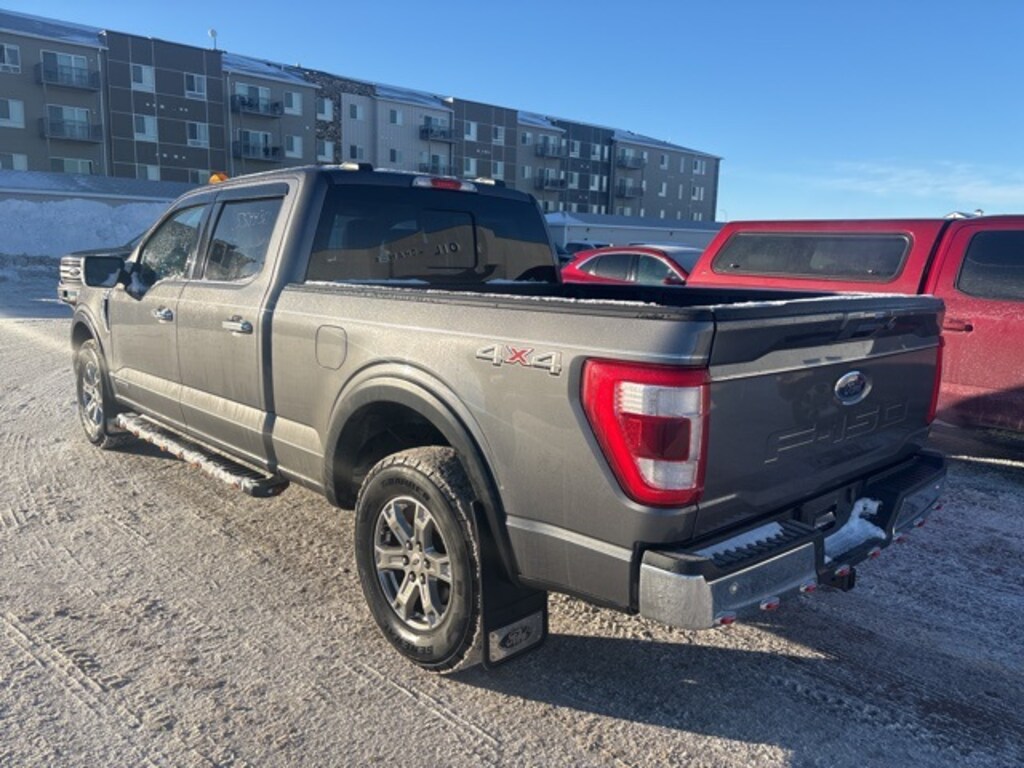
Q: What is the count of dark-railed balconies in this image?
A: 10